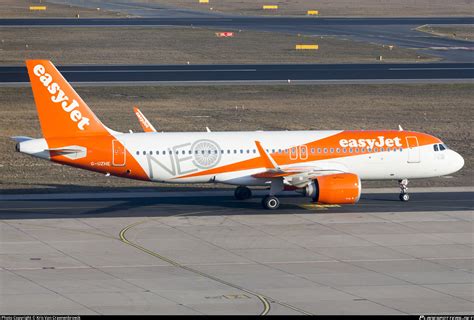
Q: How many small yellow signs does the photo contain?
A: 5